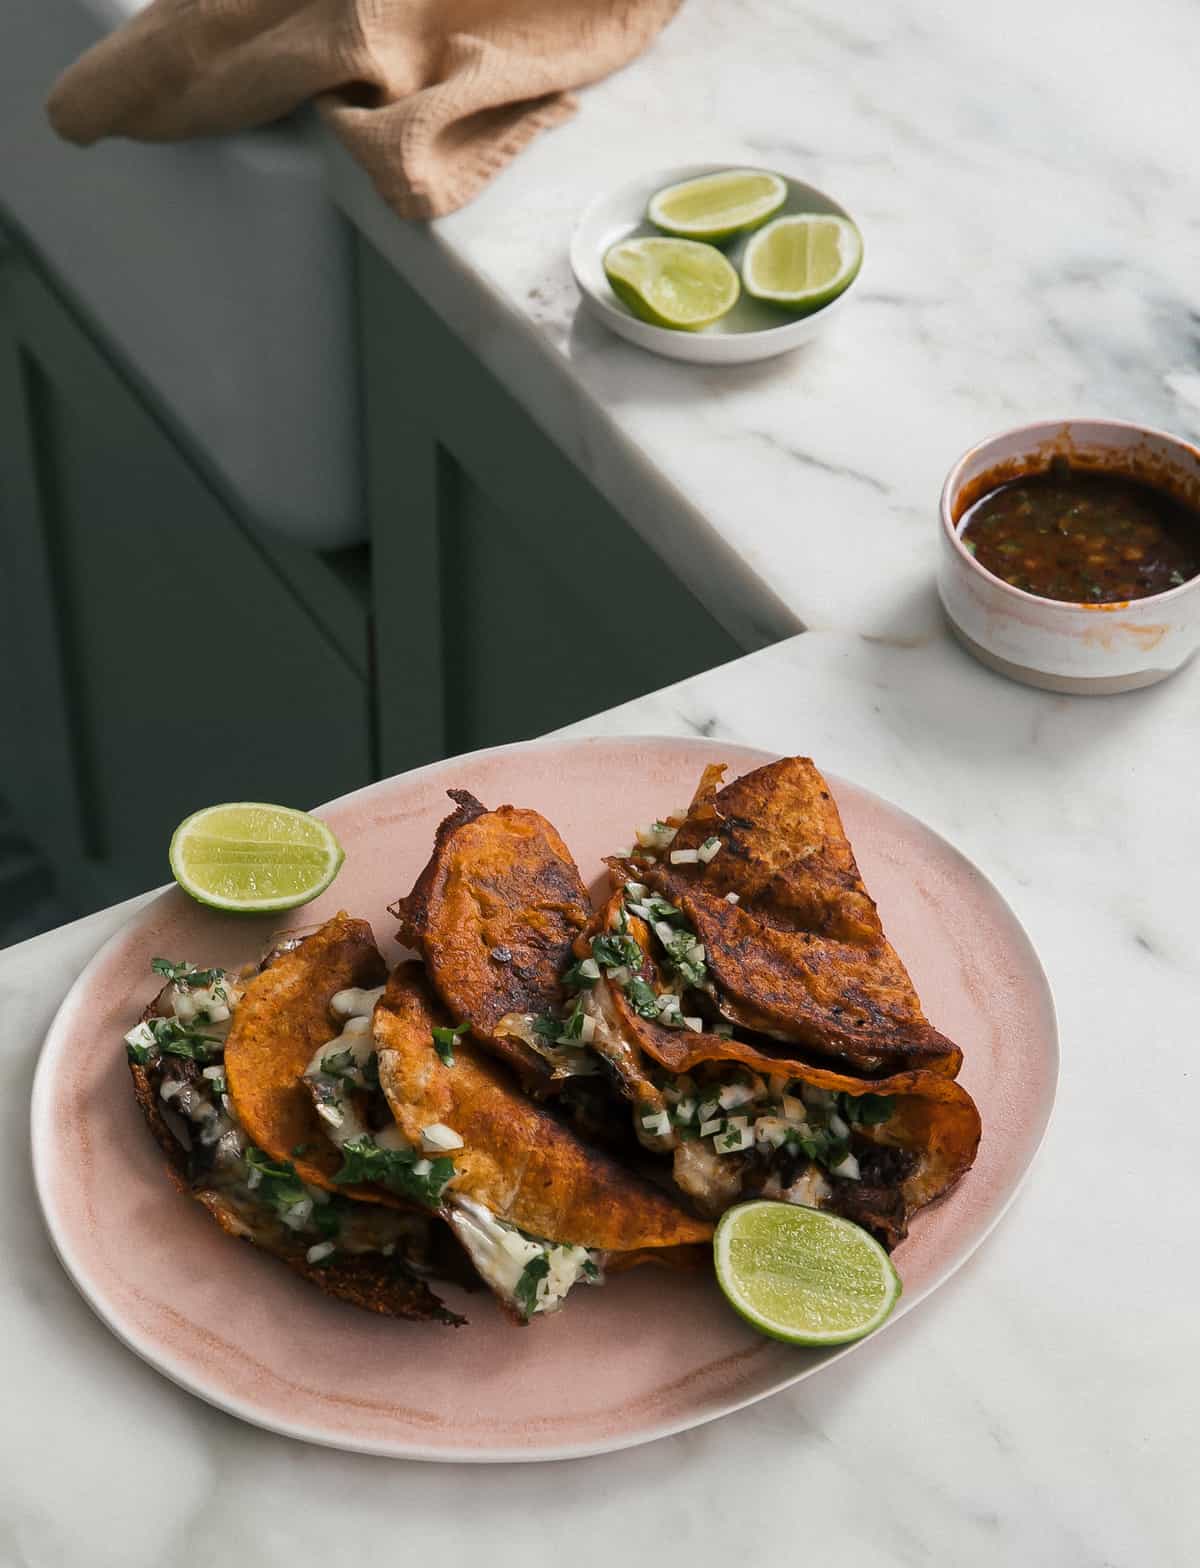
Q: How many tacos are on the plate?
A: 5